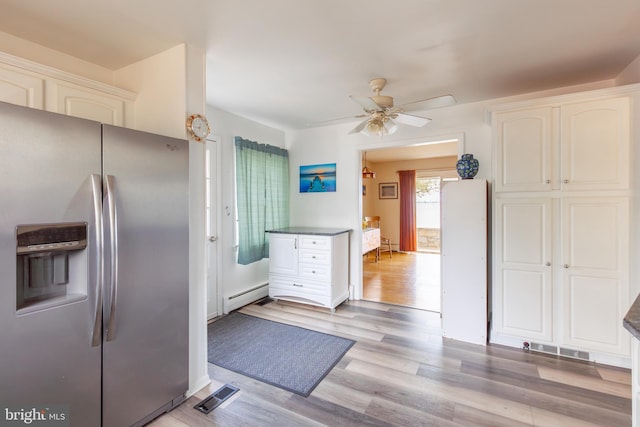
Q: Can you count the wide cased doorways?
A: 1